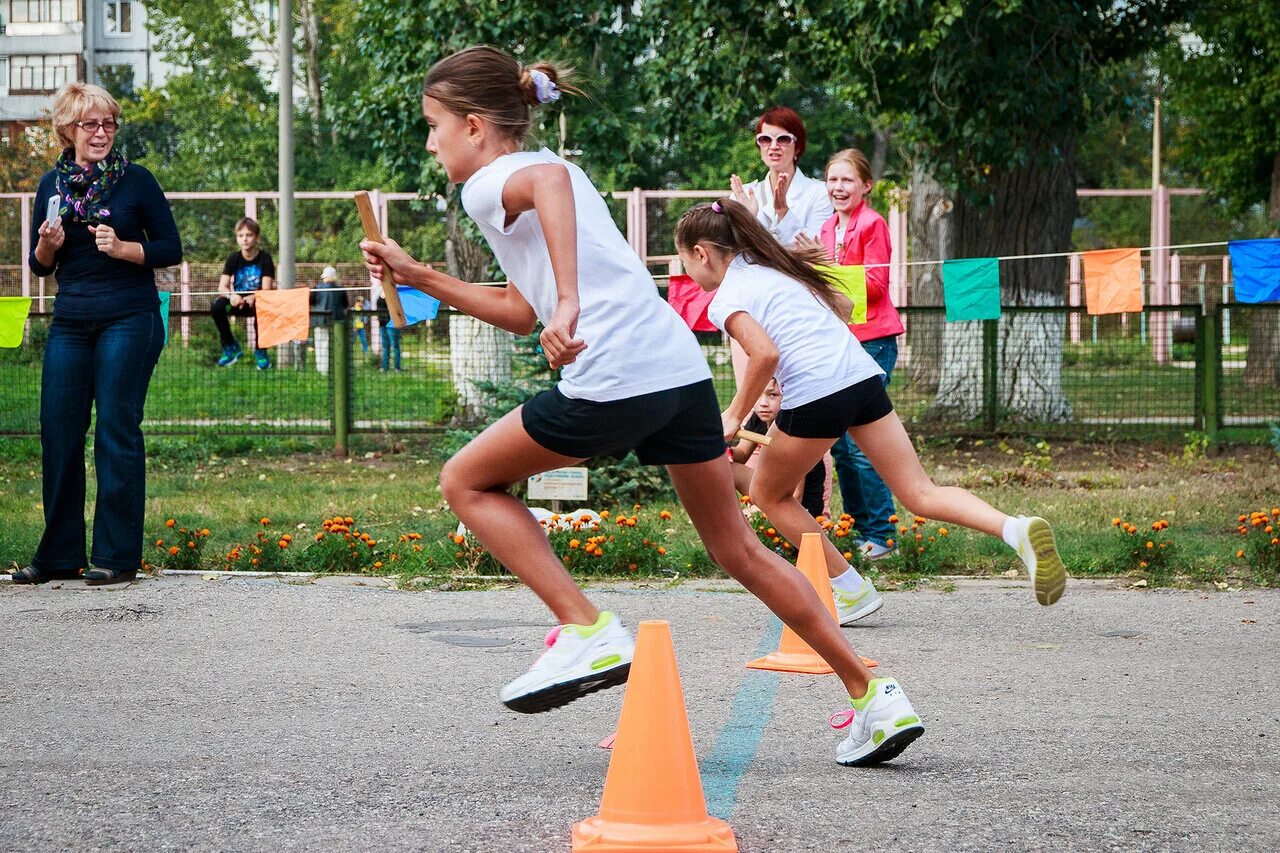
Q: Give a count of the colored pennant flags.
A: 9